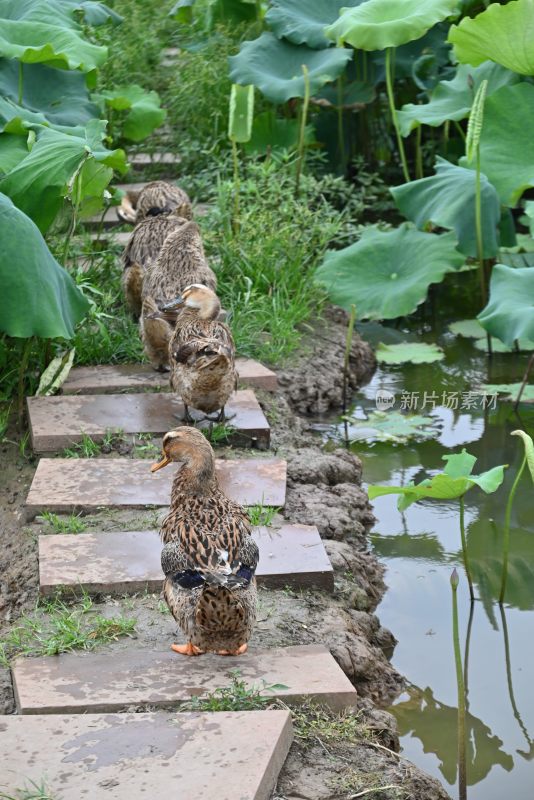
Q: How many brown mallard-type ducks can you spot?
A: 5